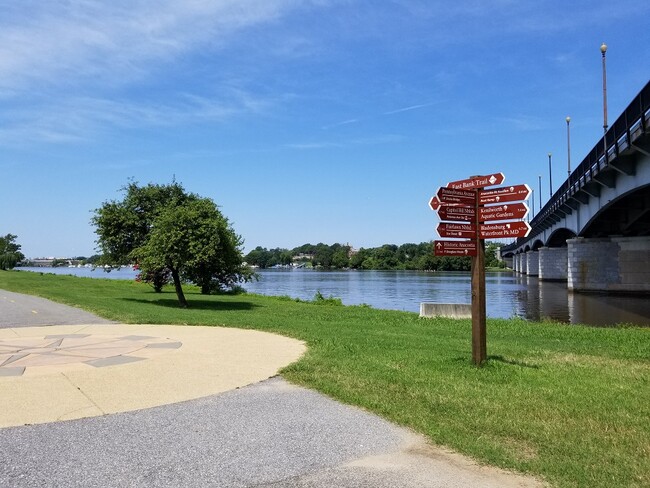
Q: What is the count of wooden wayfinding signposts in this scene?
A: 1